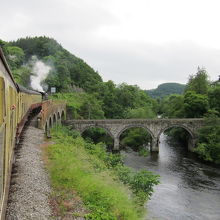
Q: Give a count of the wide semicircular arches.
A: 3